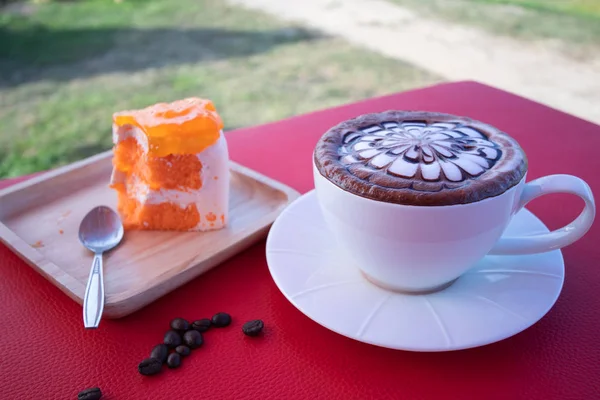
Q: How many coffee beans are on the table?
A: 11